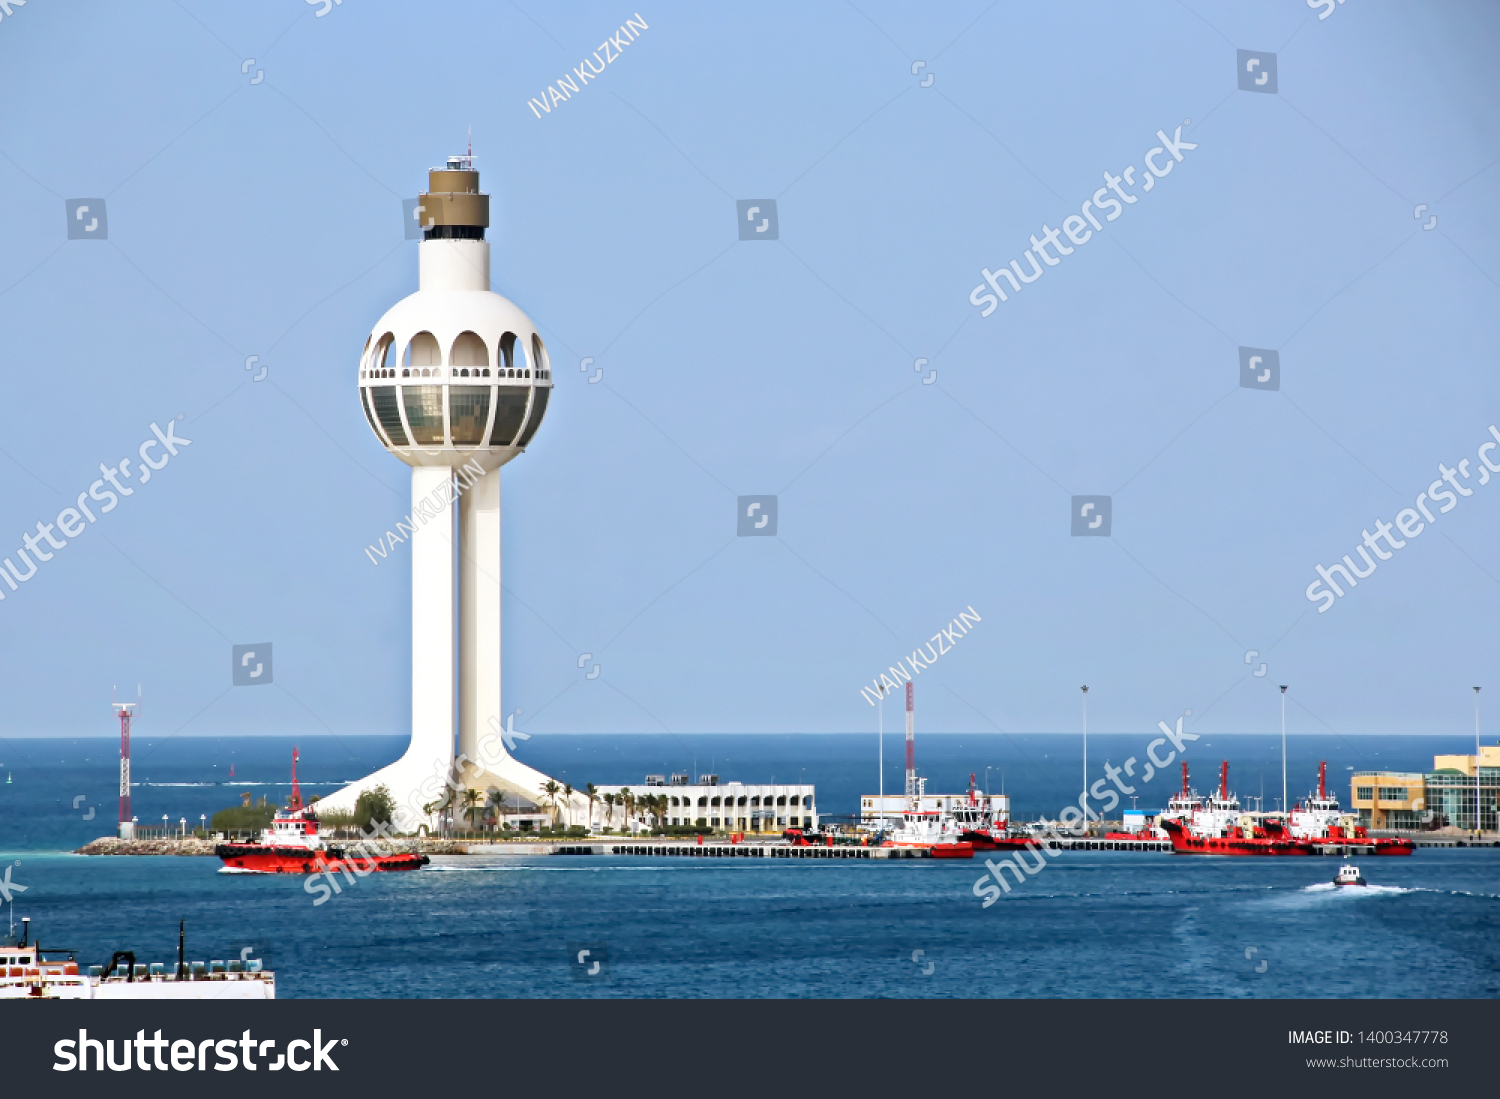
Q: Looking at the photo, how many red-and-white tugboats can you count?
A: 6